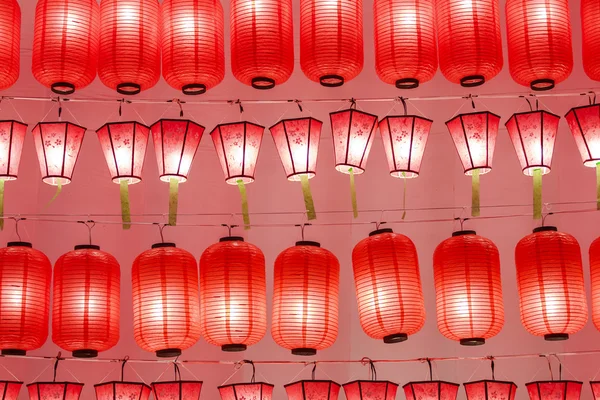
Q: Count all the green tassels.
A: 11